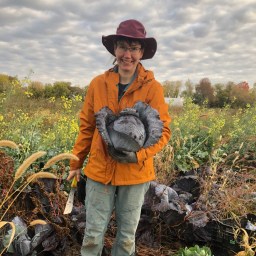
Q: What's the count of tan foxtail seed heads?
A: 5